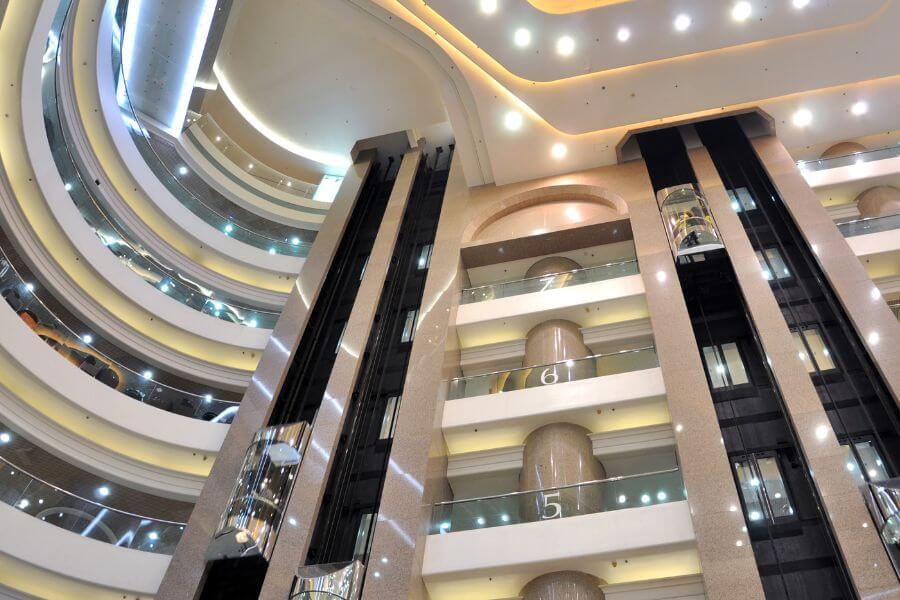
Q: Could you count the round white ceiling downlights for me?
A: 11